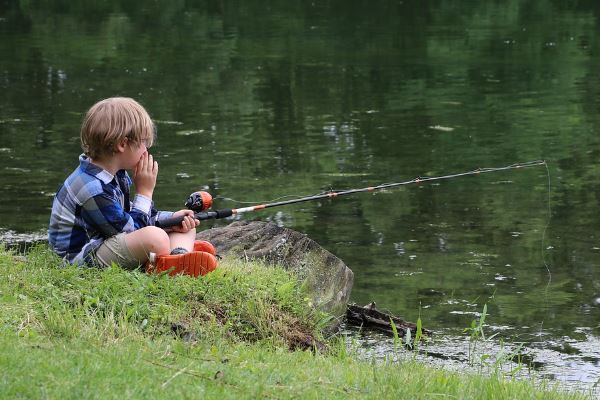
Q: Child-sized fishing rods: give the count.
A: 1